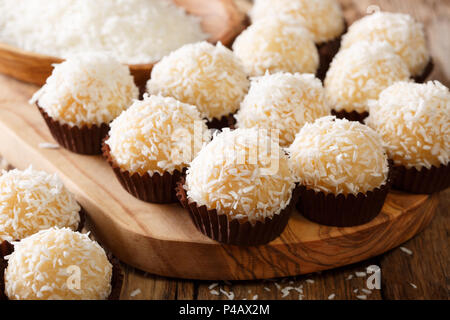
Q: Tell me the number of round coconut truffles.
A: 13